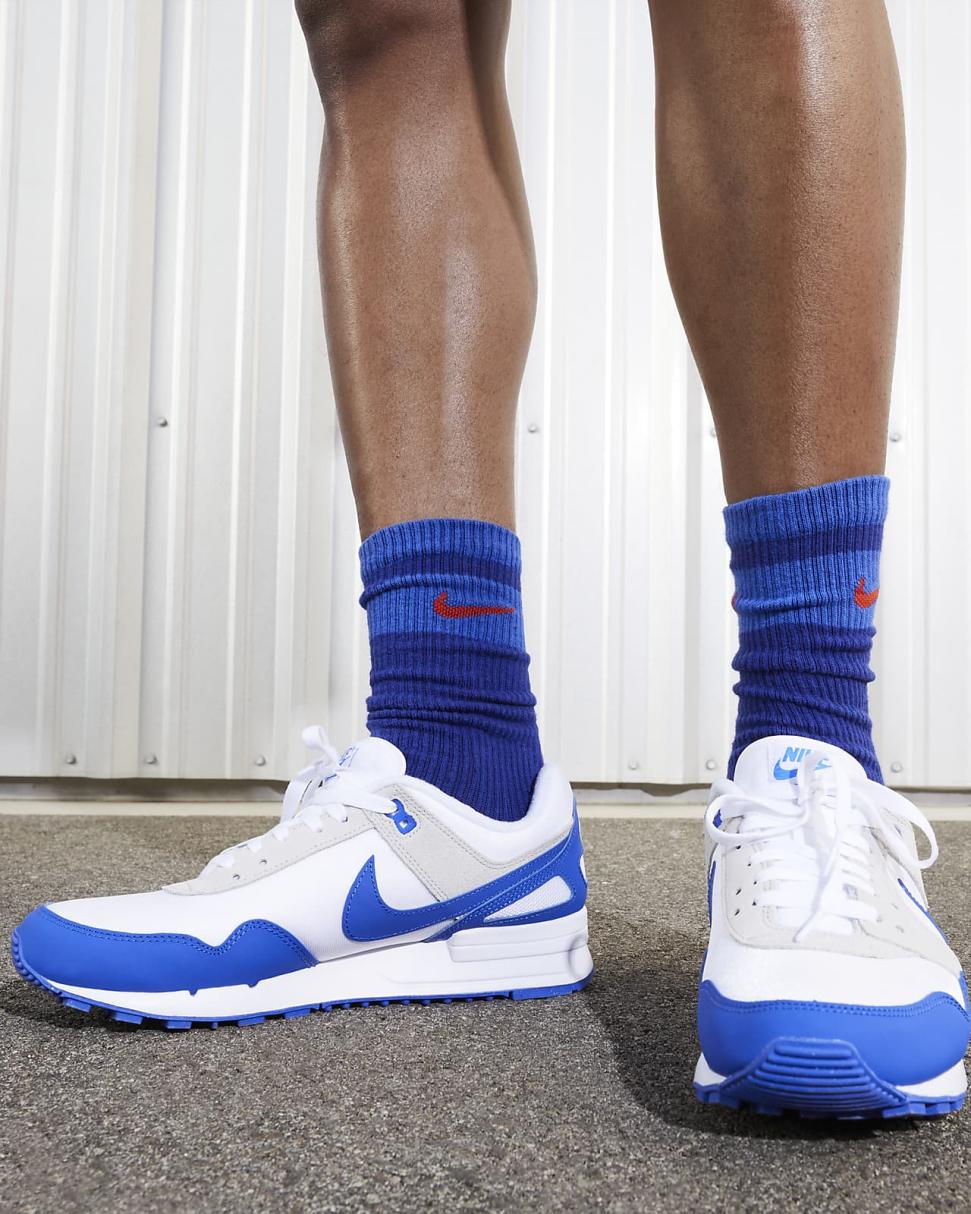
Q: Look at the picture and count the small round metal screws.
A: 10